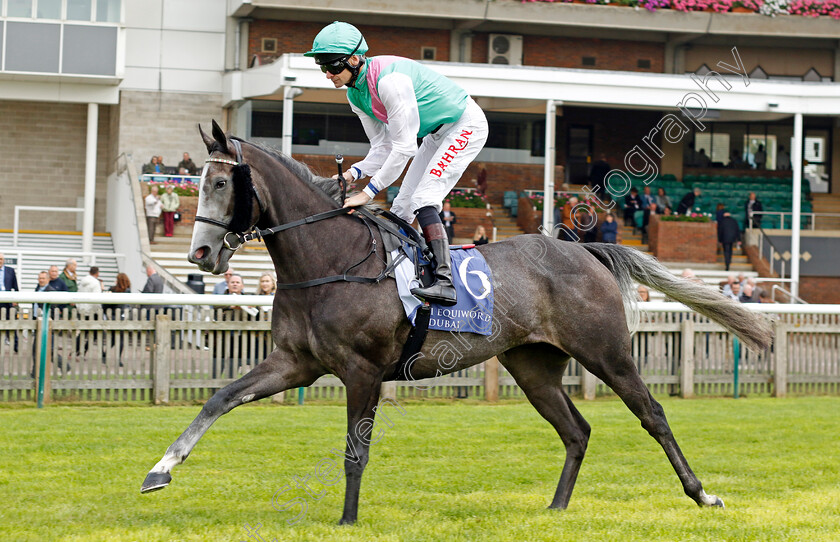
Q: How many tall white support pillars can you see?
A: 4